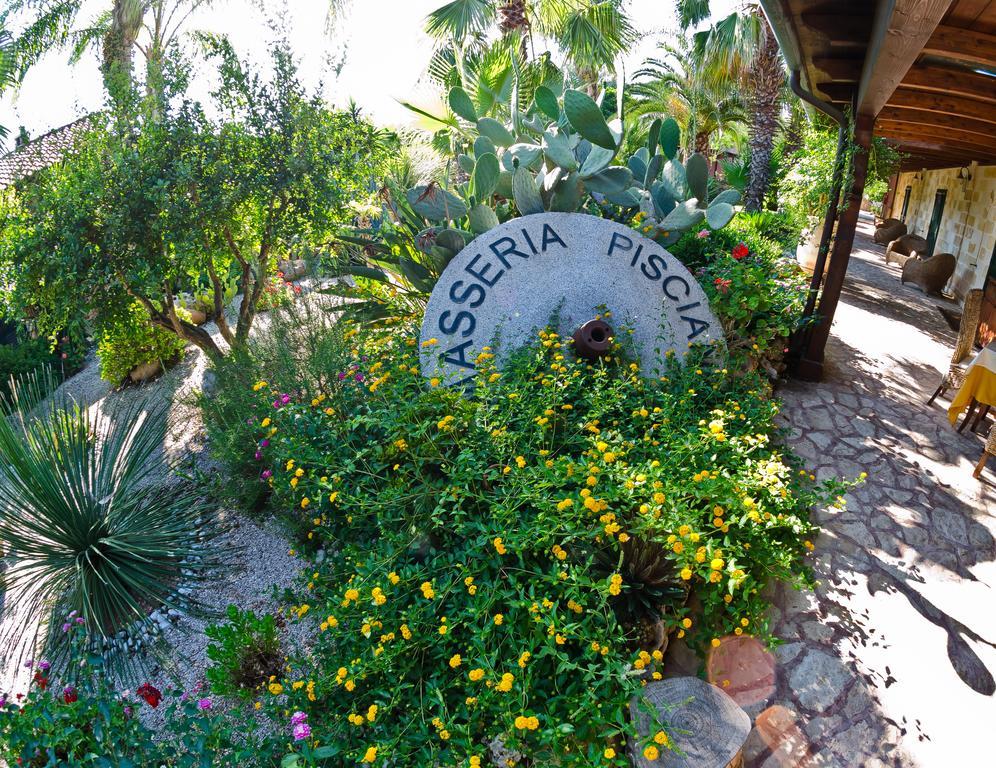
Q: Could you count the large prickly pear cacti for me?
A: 1